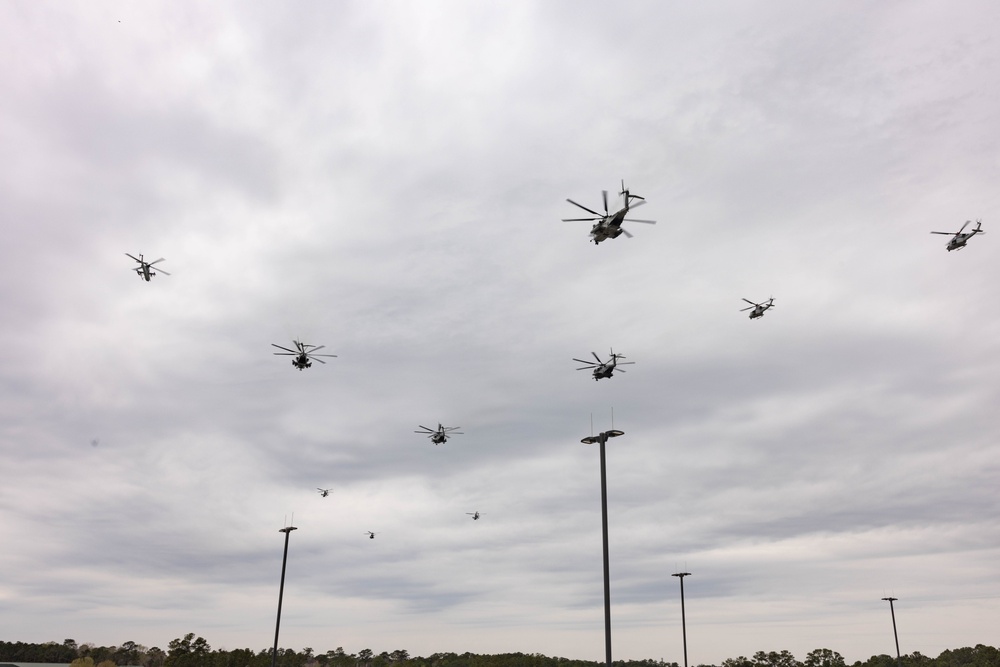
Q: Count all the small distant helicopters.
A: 3